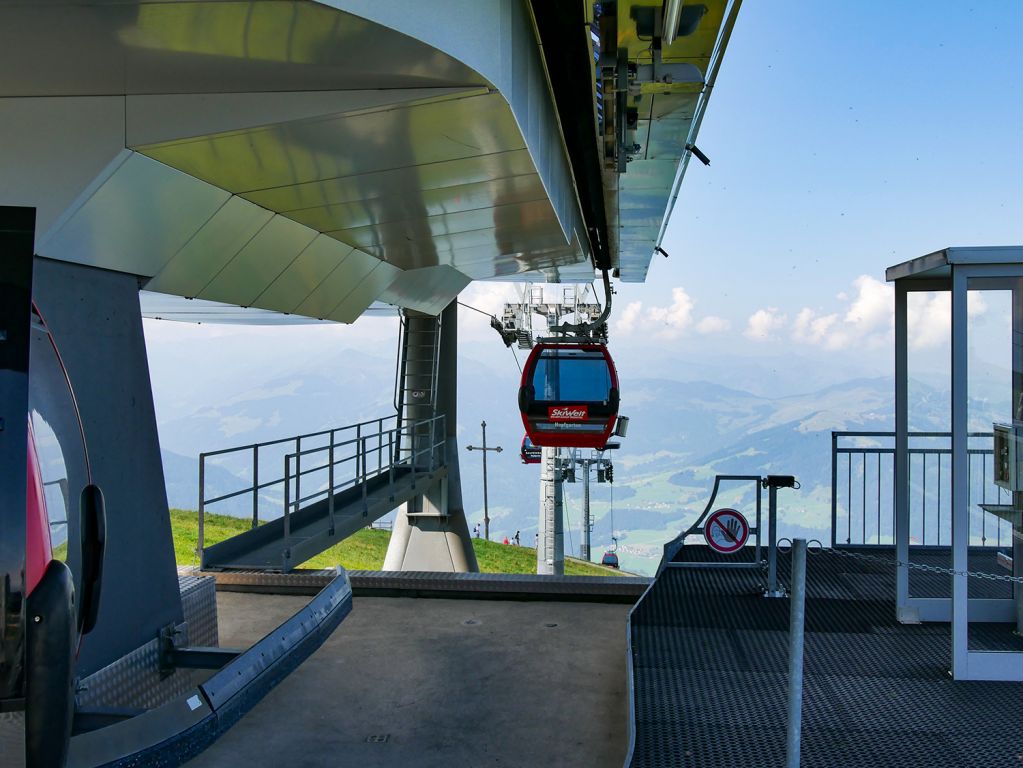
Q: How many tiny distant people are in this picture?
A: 5